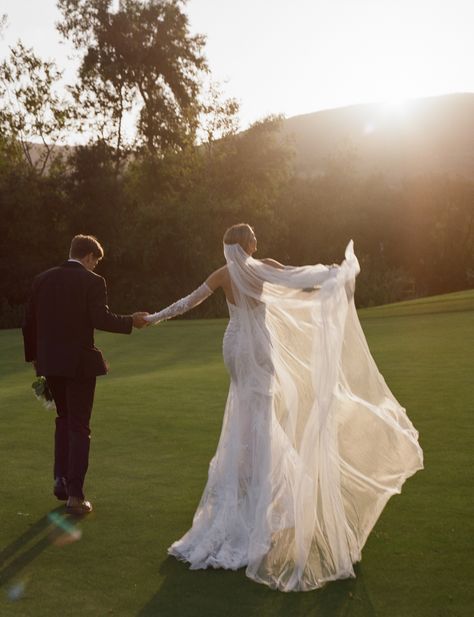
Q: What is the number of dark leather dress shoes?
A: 2